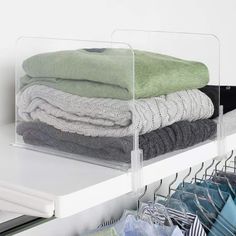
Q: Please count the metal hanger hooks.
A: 8